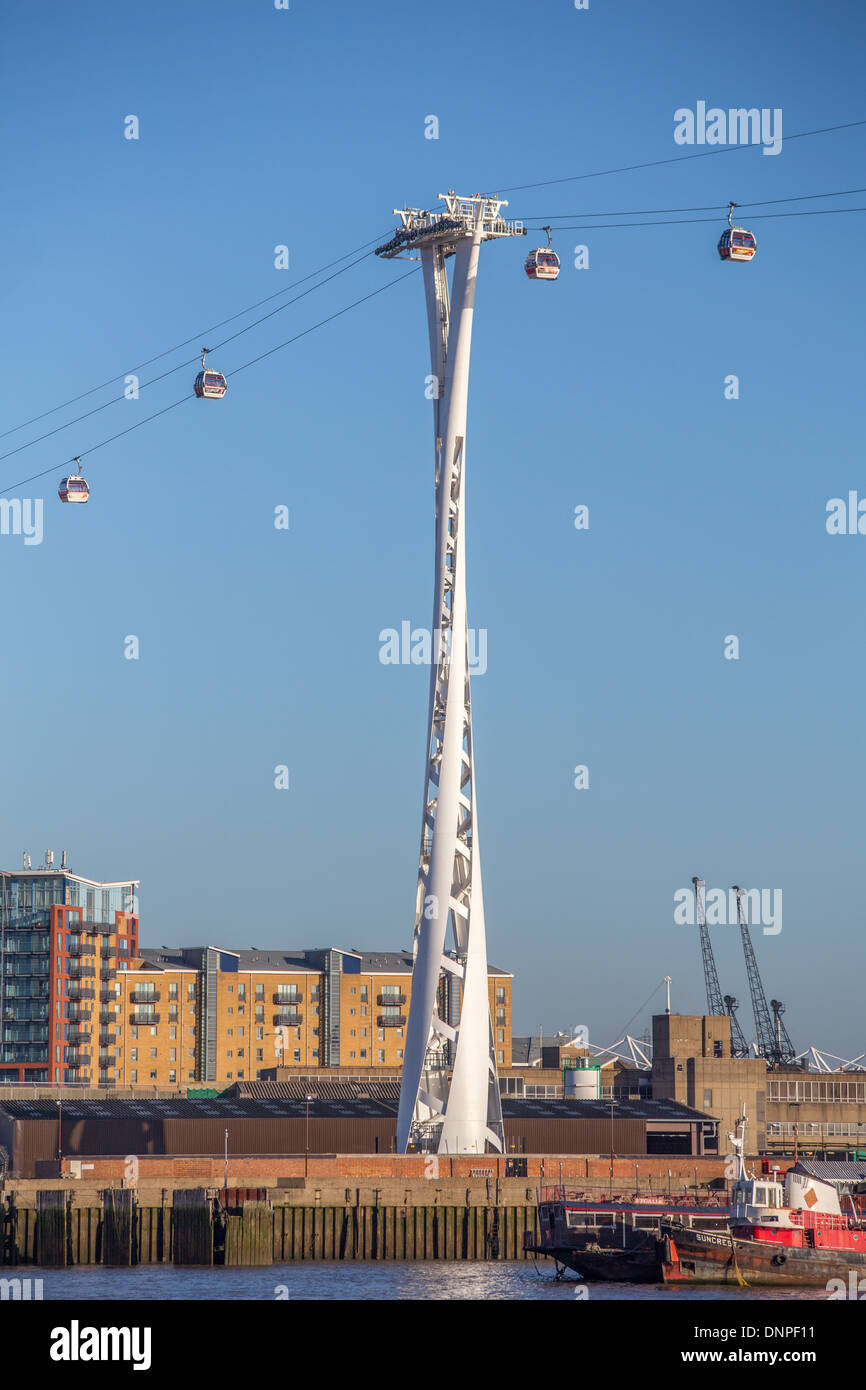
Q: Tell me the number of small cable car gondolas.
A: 4